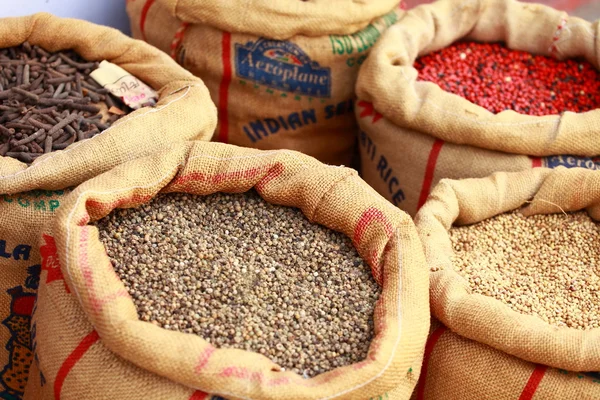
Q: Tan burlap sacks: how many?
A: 5